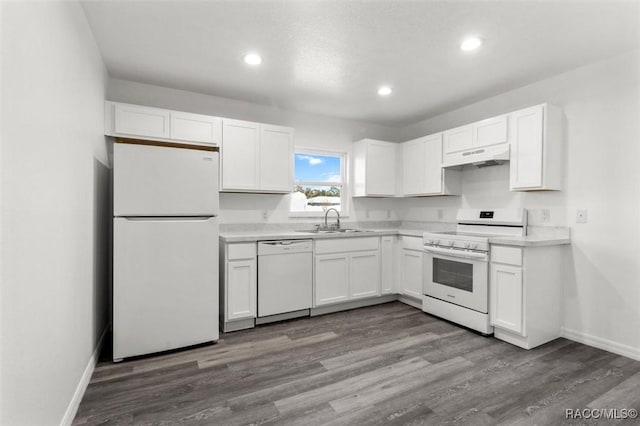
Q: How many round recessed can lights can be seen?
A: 3